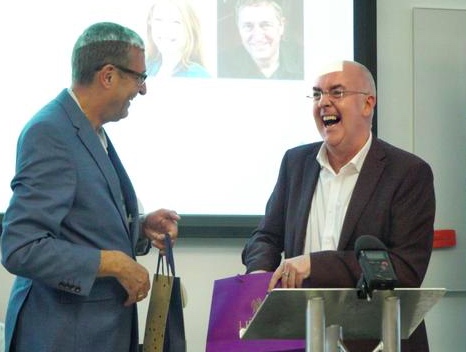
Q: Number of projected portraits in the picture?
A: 2